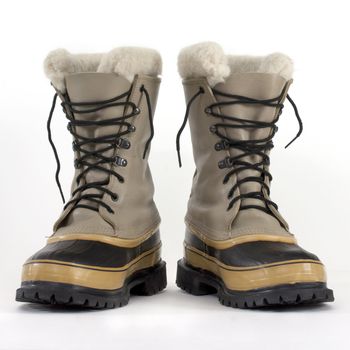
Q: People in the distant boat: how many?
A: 0